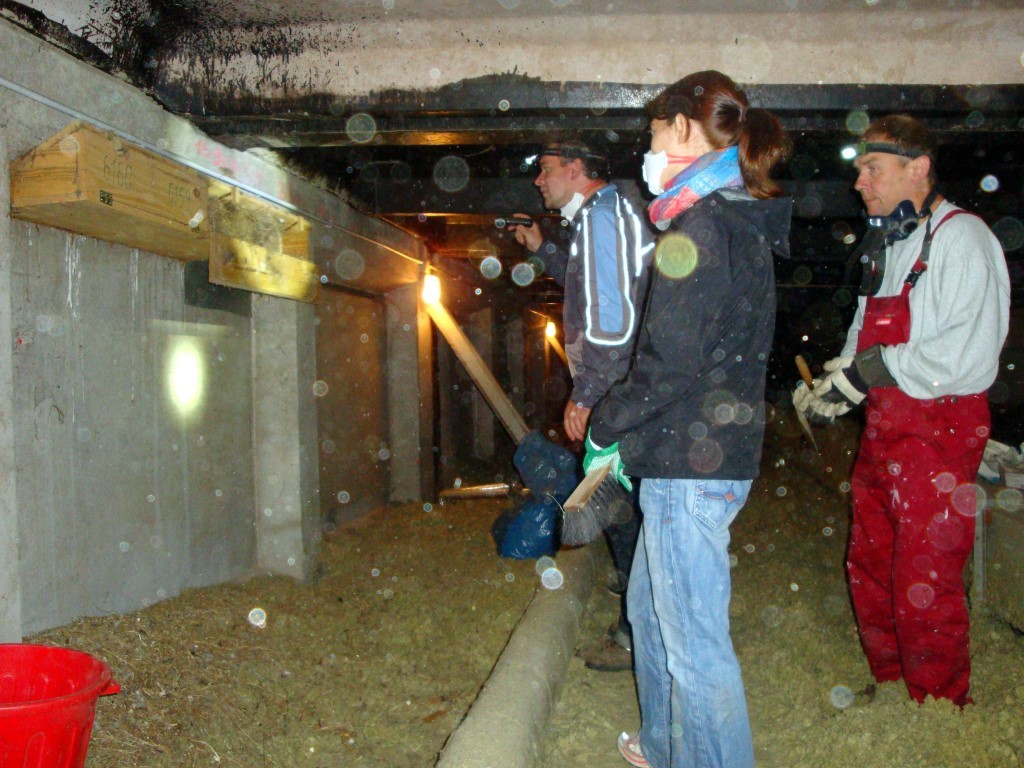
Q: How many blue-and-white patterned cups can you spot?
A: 0